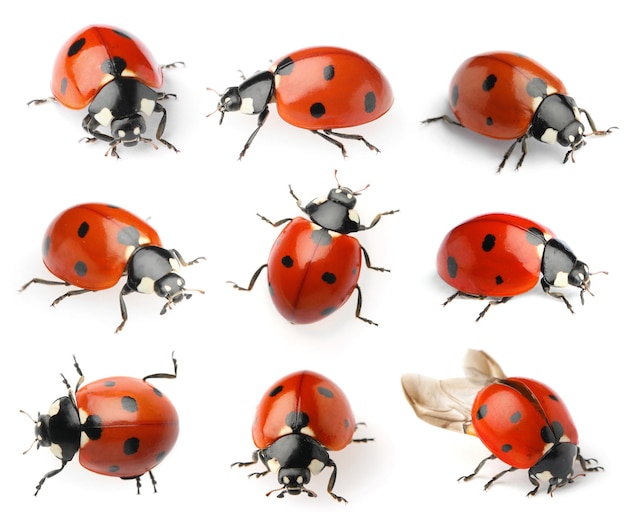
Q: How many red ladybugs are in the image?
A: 9